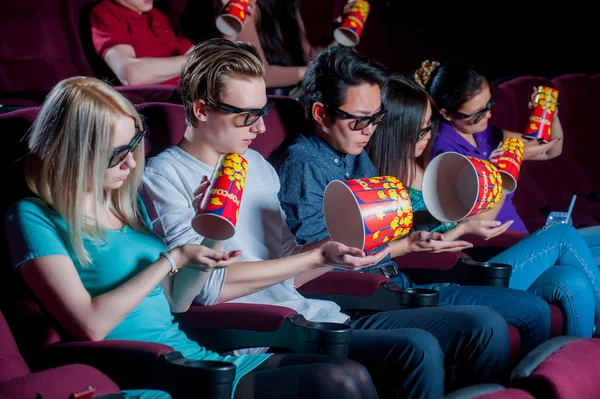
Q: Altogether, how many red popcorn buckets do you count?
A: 7